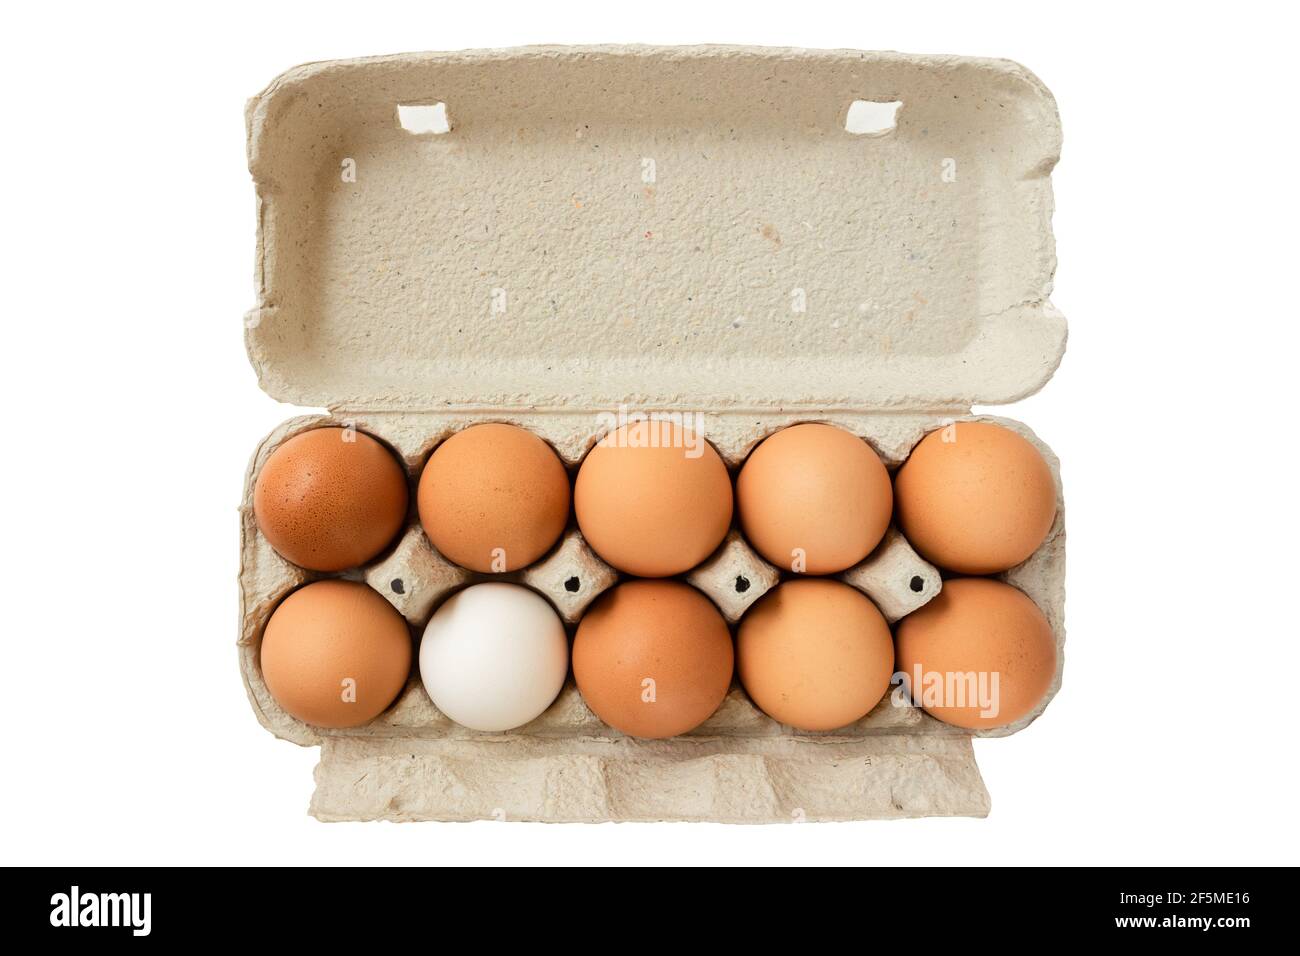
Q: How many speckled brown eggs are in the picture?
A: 1